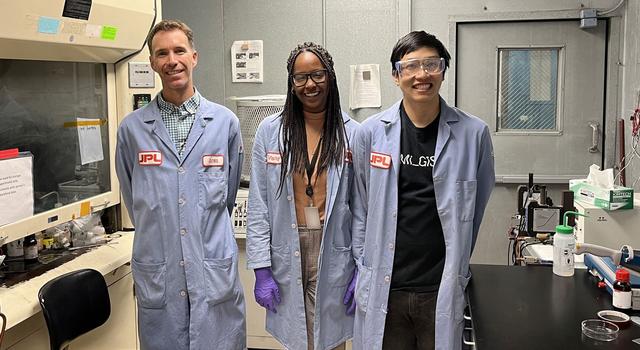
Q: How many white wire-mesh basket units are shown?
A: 1